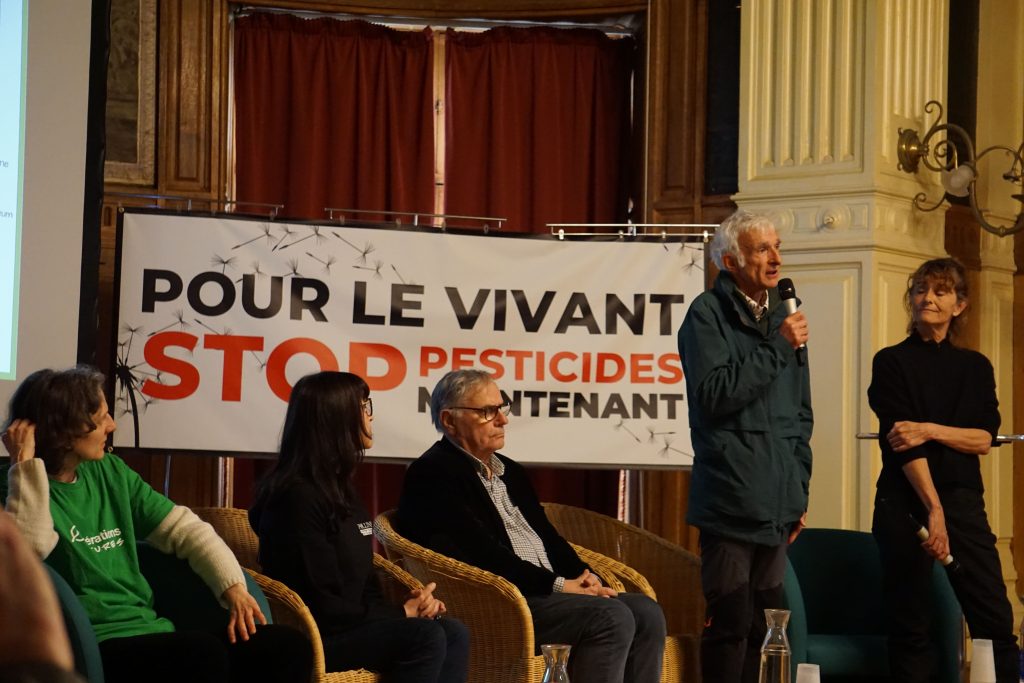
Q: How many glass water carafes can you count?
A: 2